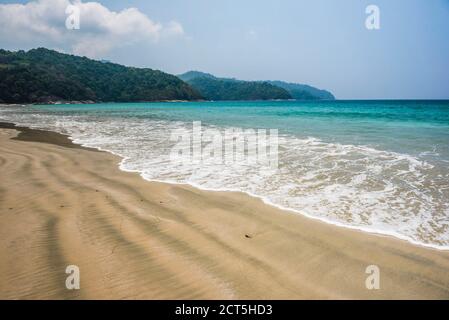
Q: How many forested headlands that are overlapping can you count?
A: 3